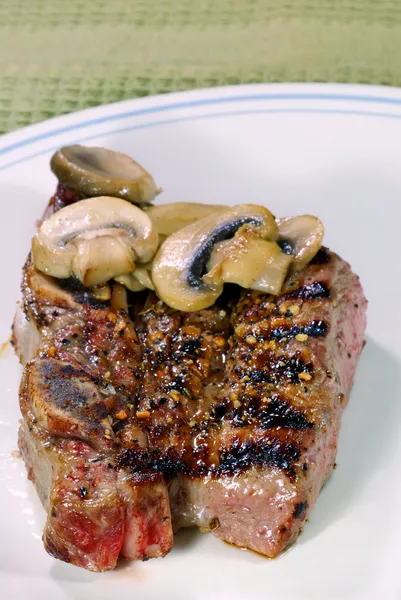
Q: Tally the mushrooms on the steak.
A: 5